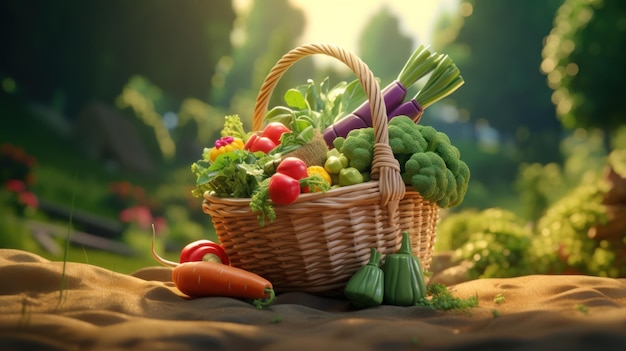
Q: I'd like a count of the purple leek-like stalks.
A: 2